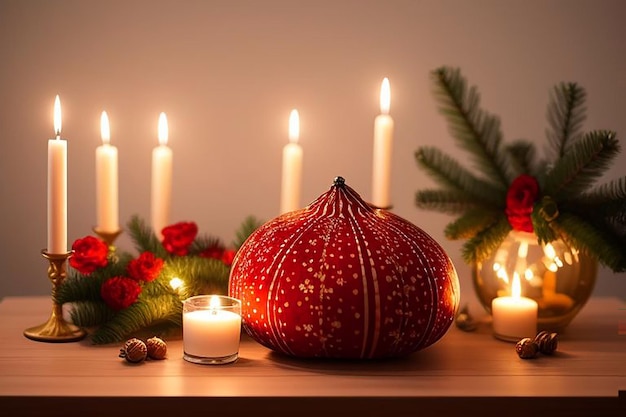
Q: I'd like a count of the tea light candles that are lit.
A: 2